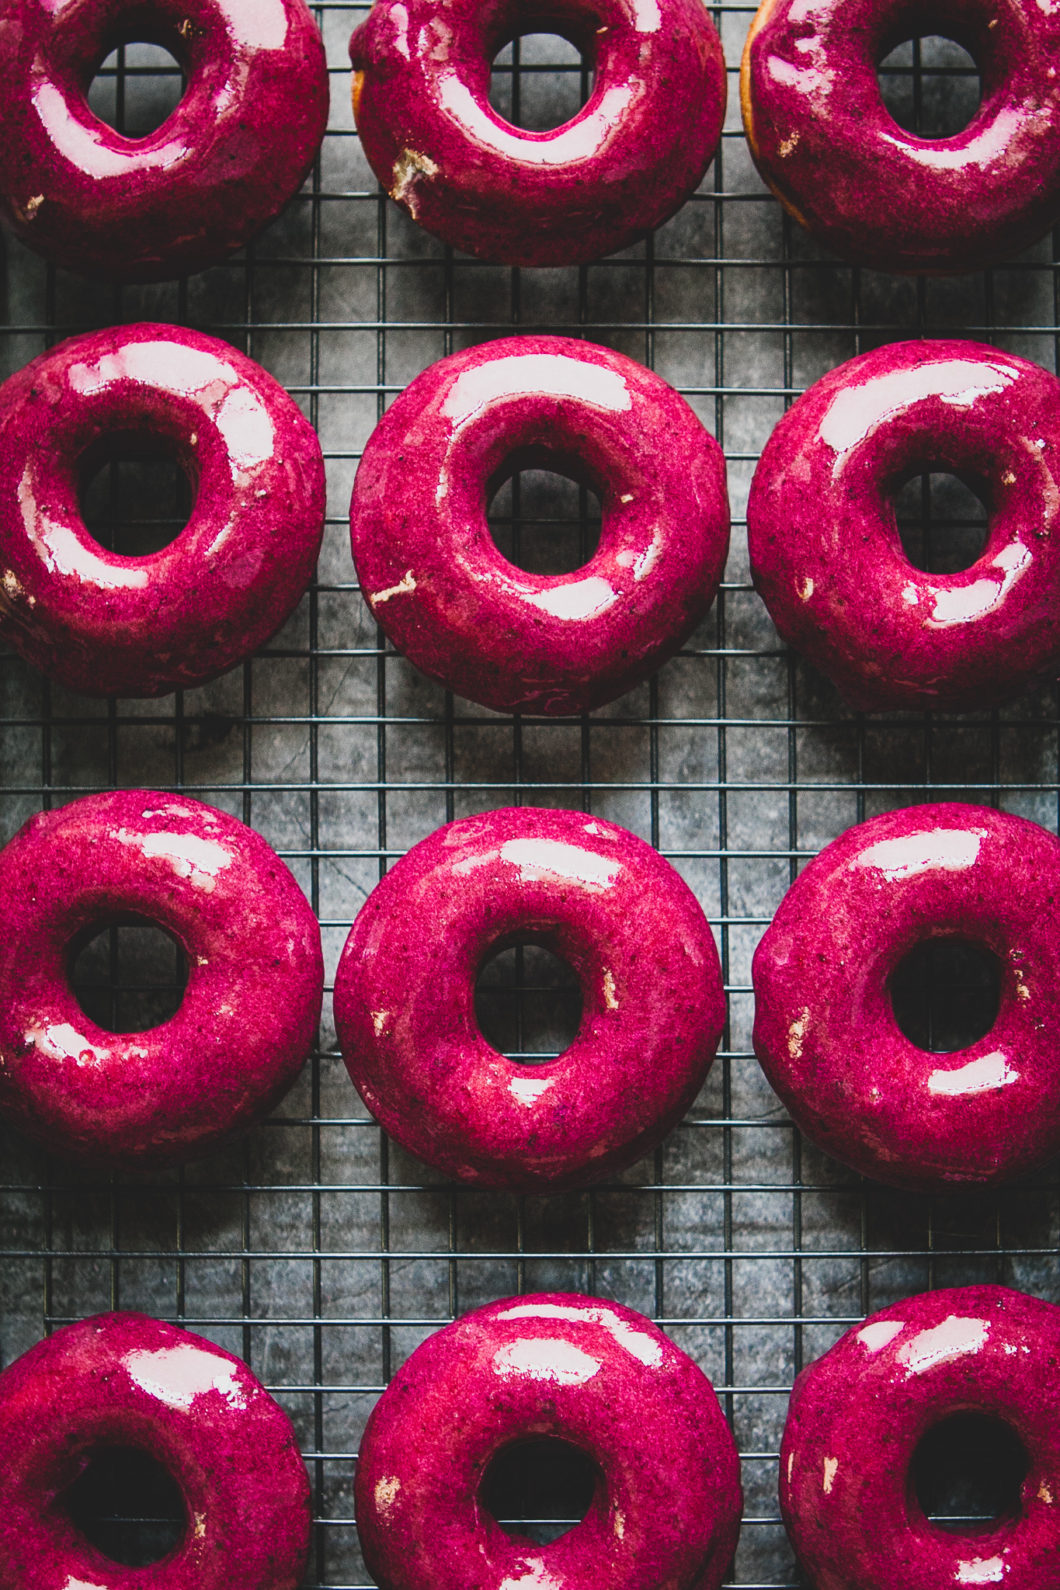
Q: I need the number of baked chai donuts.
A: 12